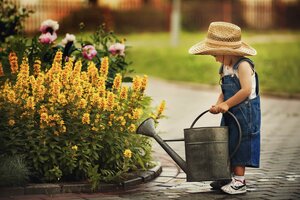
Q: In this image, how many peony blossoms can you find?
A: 5